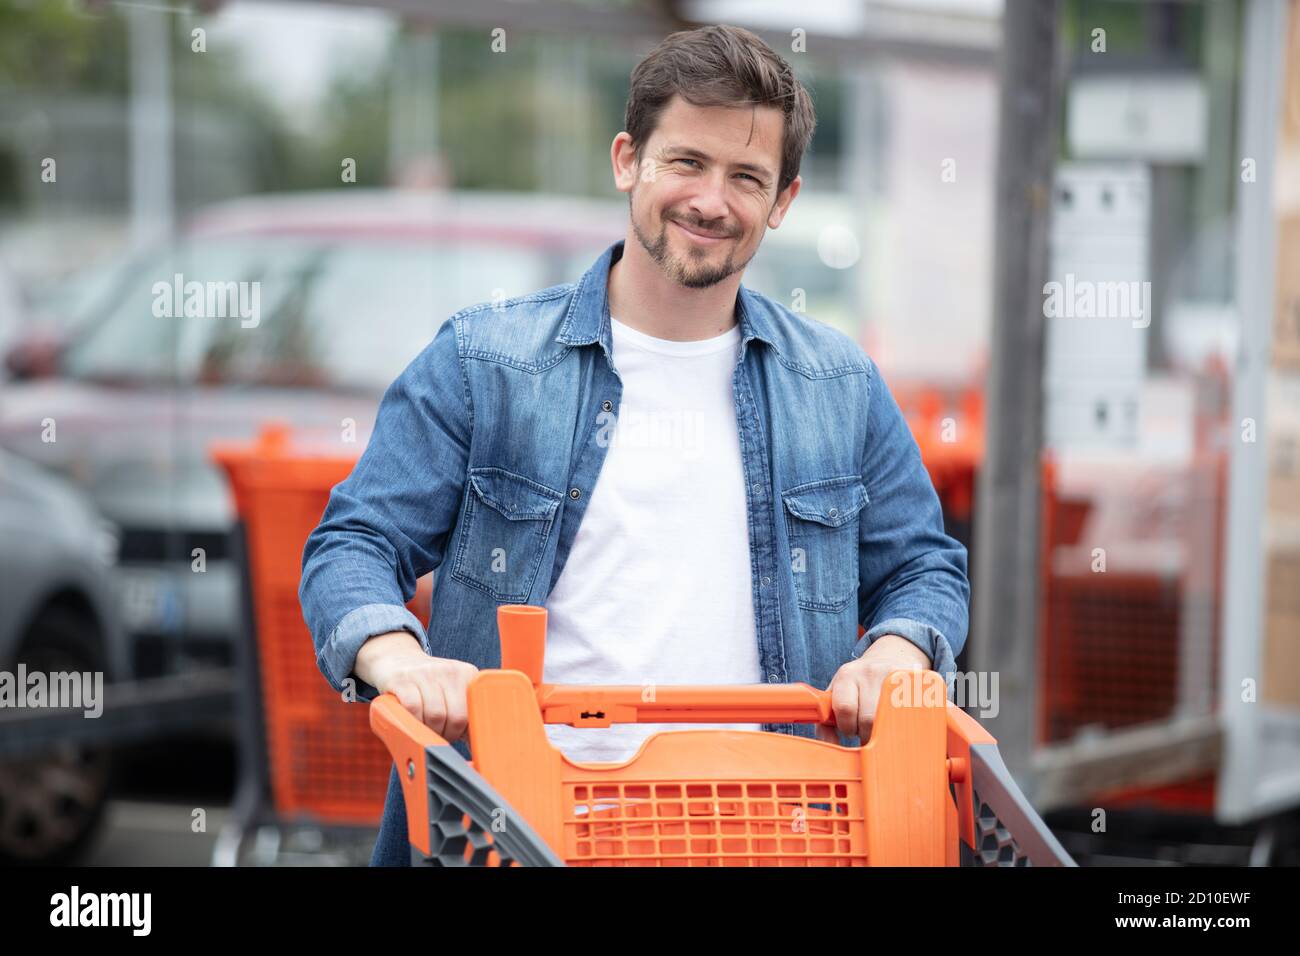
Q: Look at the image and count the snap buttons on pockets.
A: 2